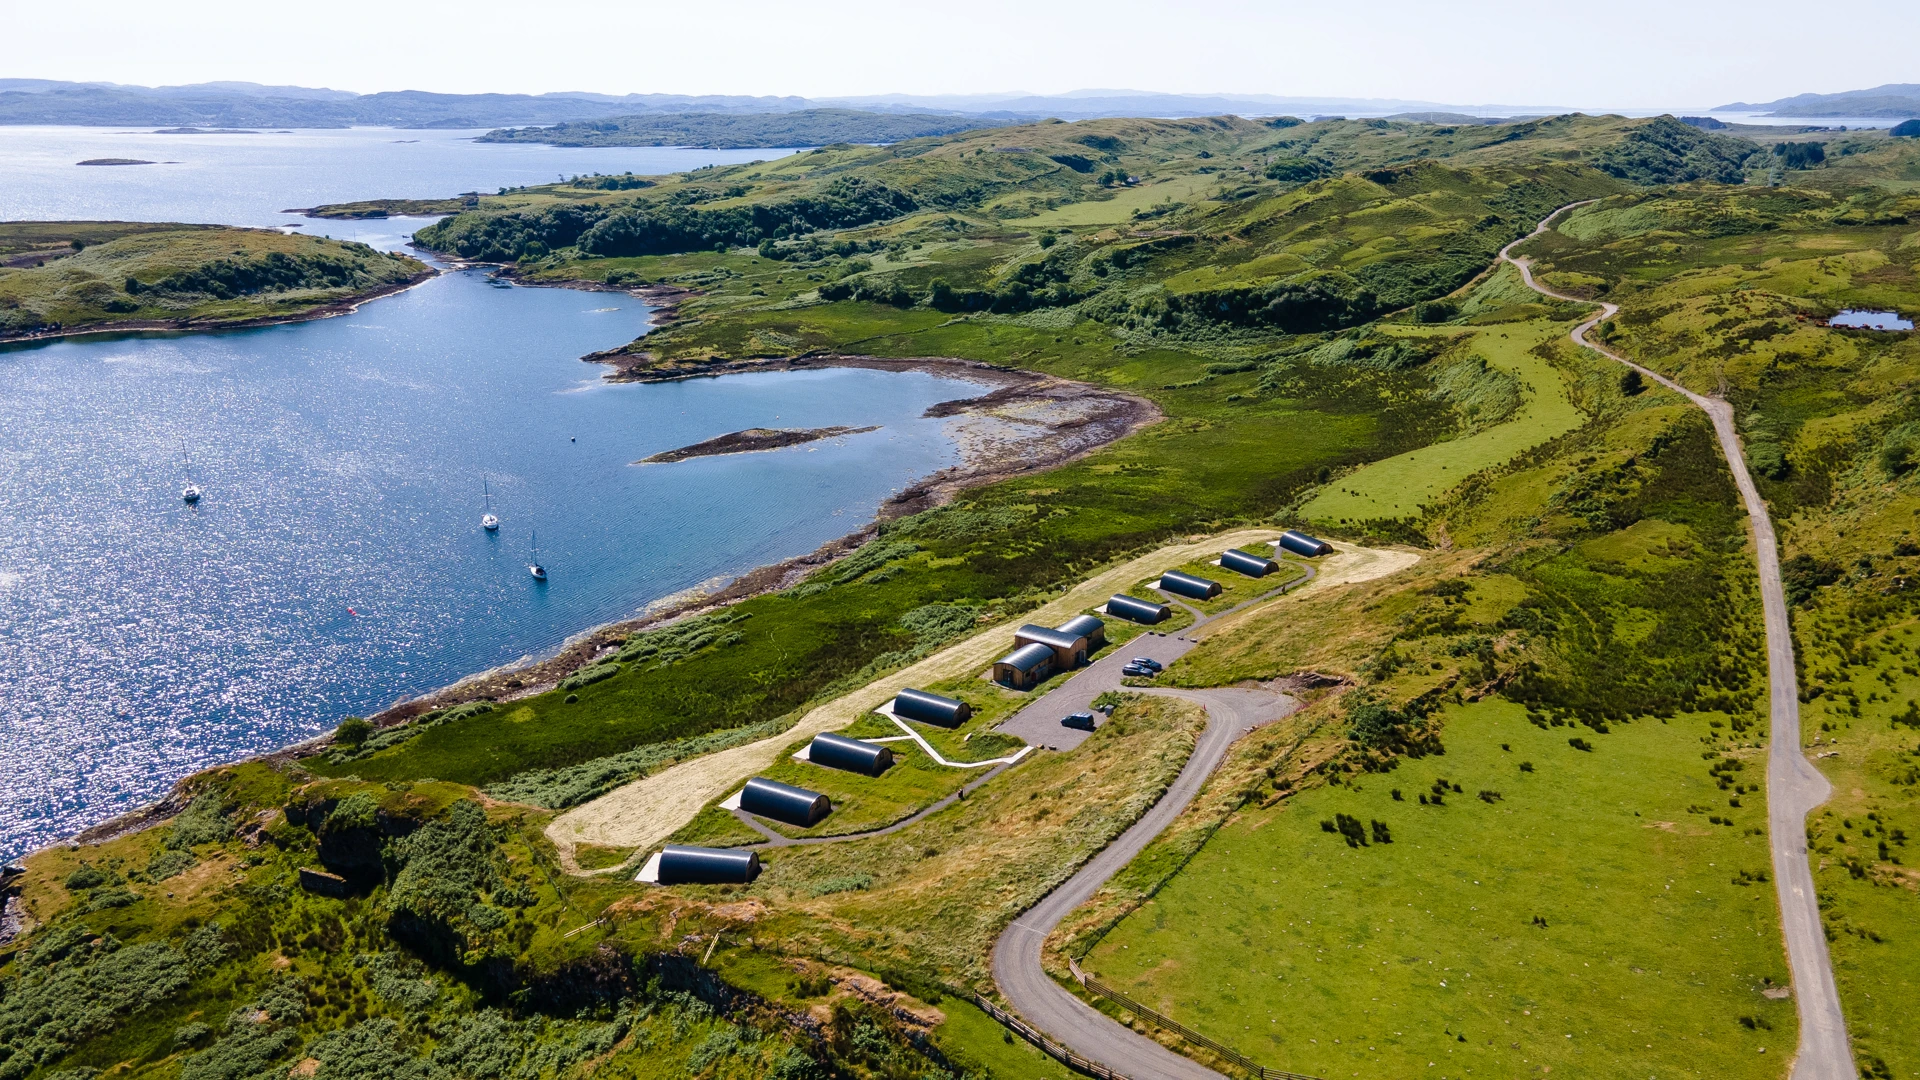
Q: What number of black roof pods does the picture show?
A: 8